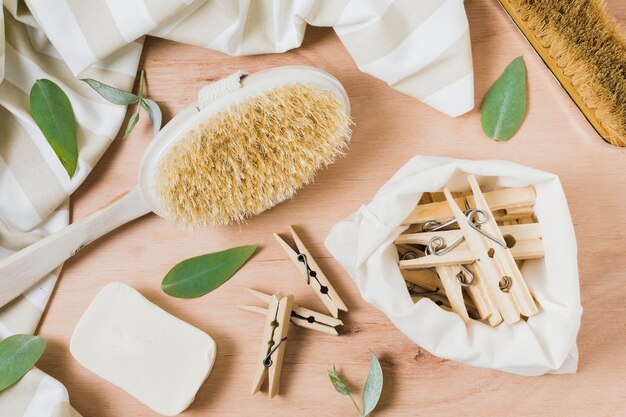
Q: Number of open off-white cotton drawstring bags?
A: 1